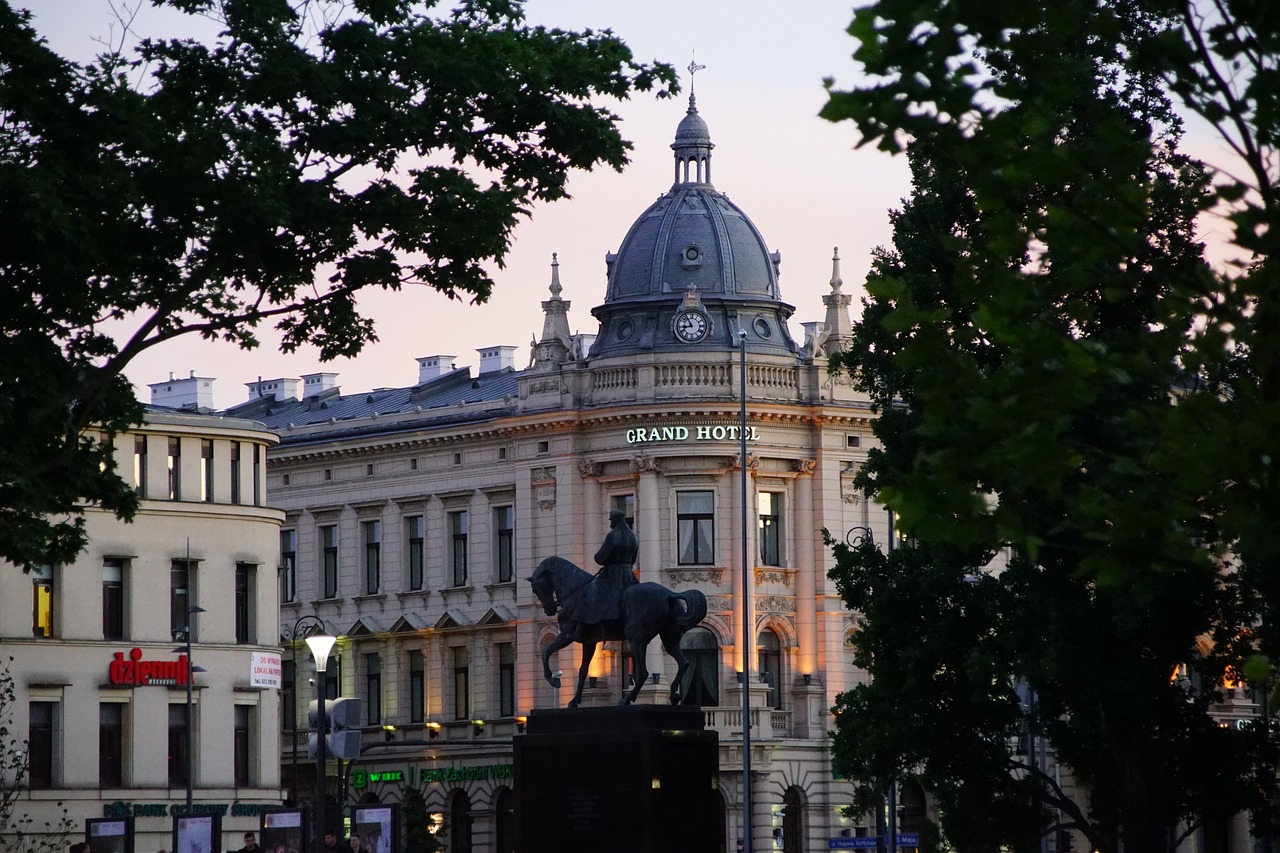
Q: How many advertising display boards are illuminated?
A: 4